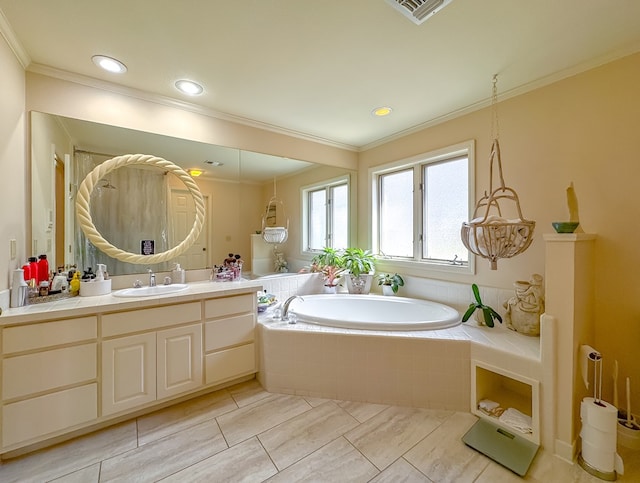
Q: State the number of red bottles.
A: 3